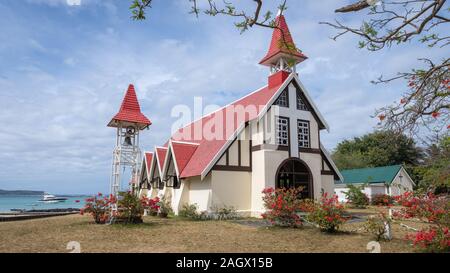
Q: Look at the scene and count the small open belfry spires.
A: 2